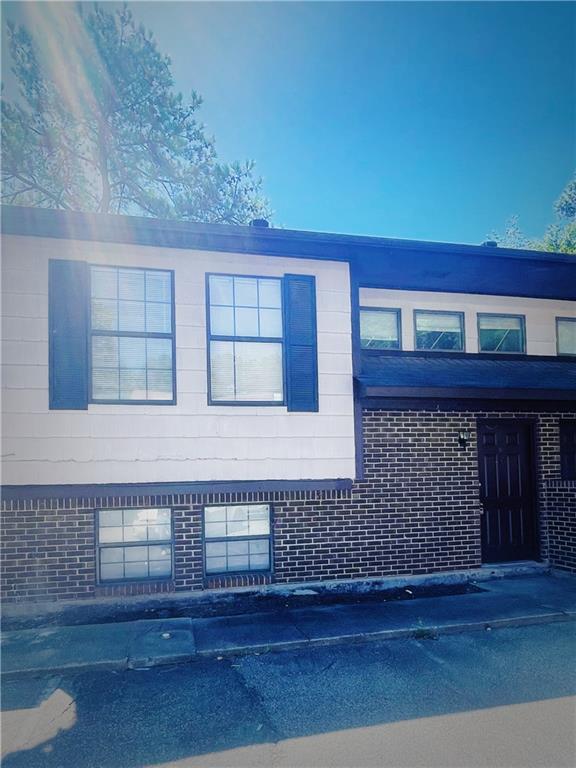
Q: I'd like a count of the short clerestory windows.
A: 4